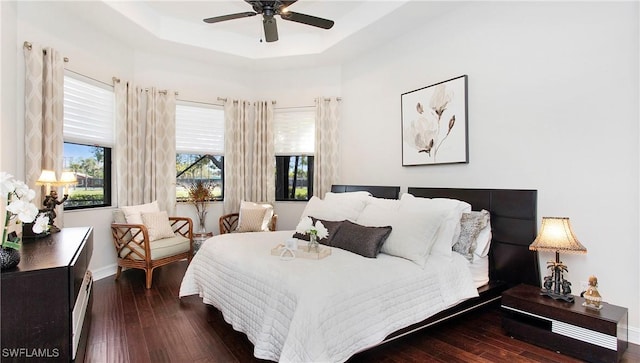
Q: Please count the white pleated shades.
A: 3